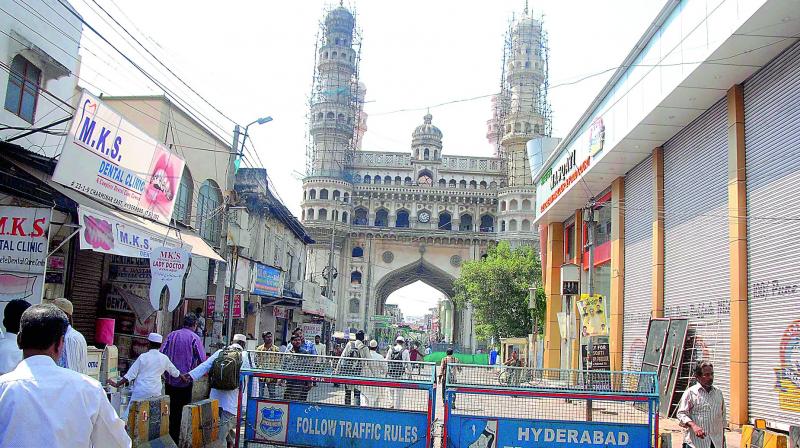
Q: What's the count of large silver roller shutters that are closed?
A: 3